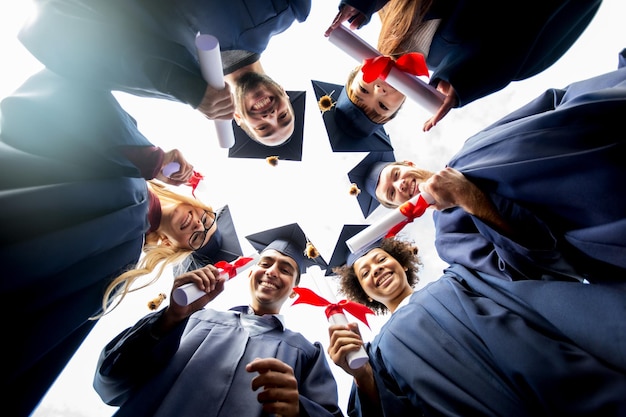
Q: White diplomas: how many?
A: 6